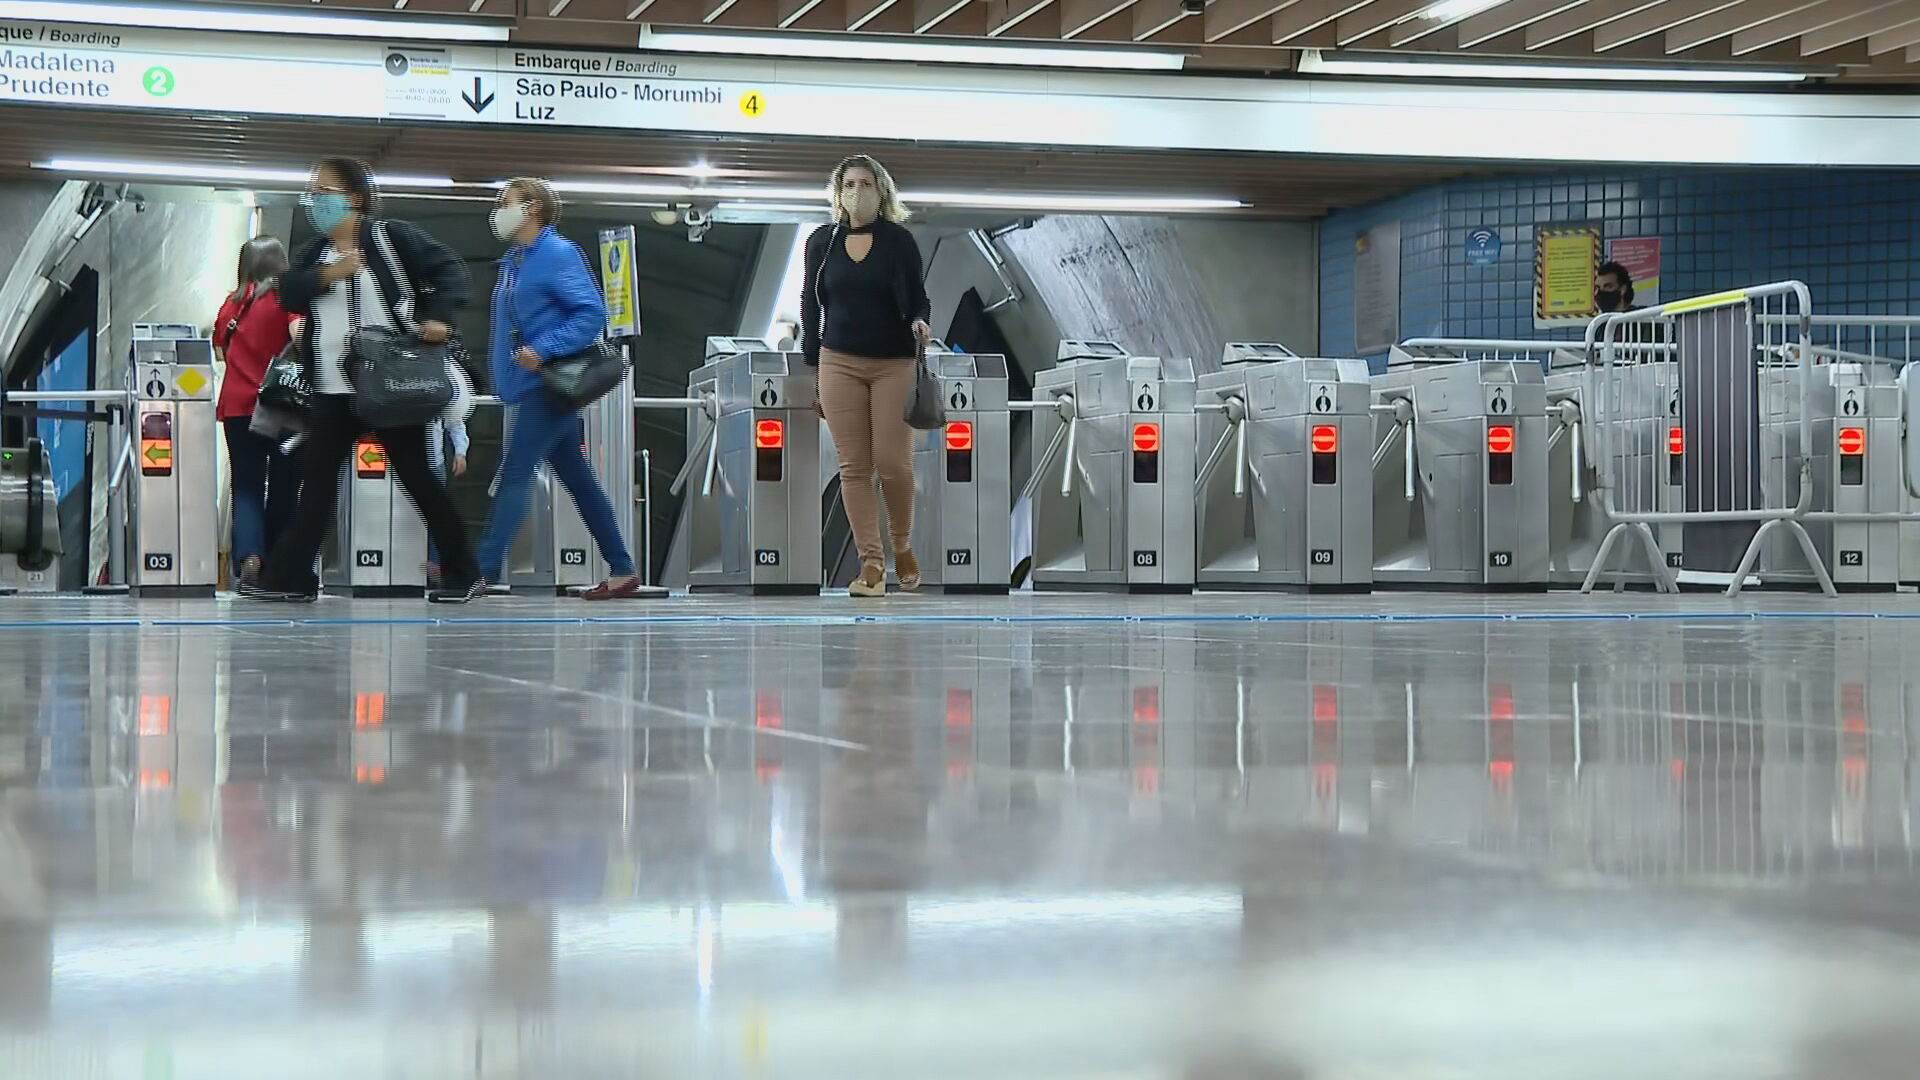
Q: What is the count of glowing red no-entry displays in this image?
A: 7